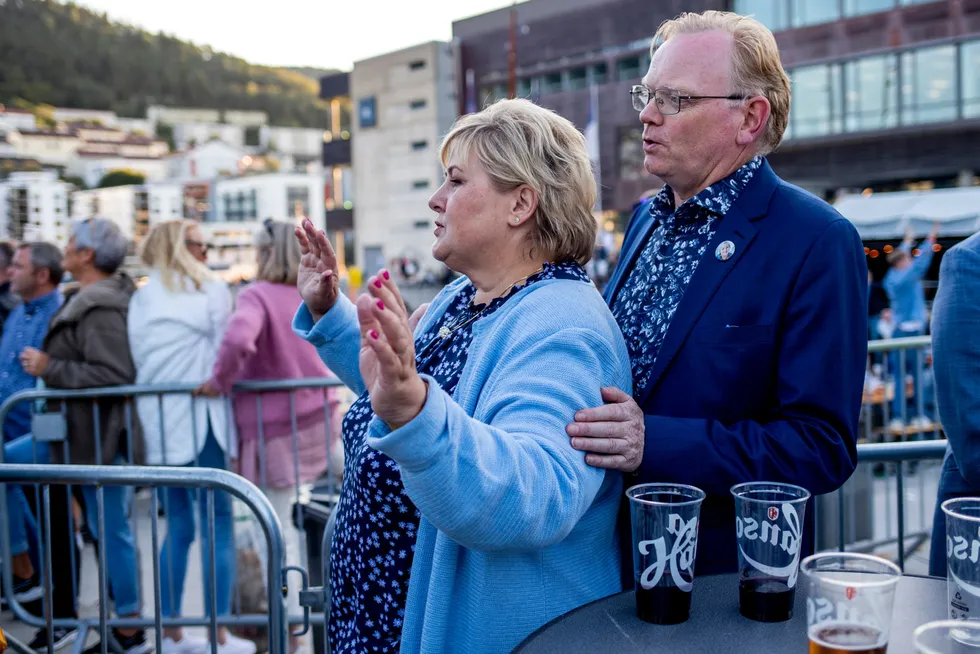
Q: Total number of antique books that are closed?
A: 0